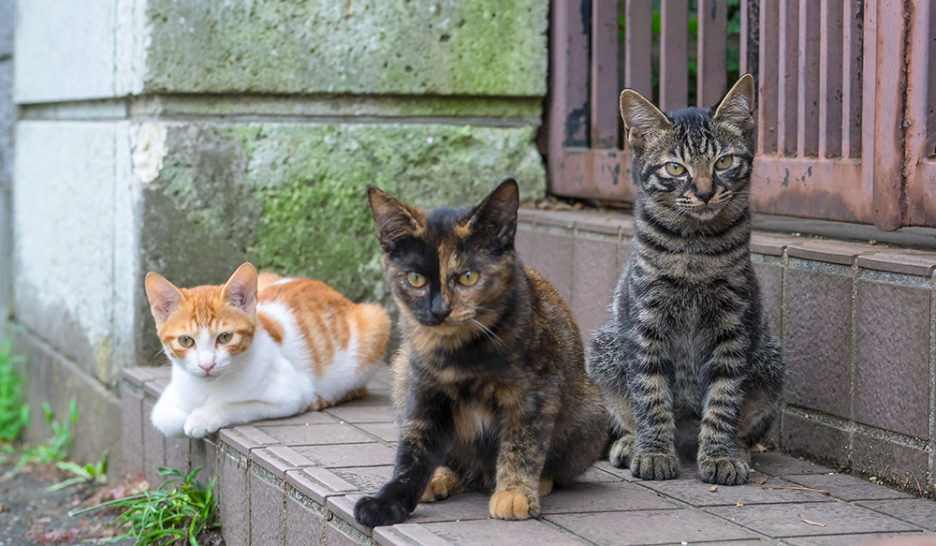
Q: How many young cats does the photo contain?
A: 3